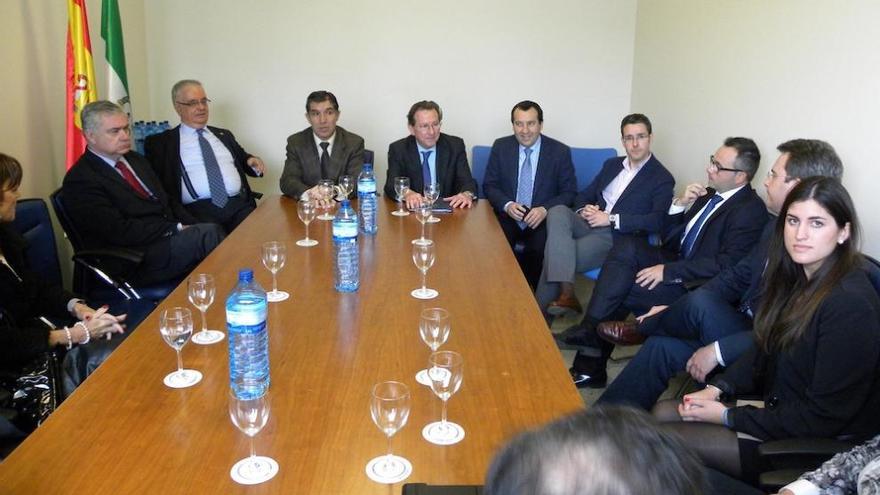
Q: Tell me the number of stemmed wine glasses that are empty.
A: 13